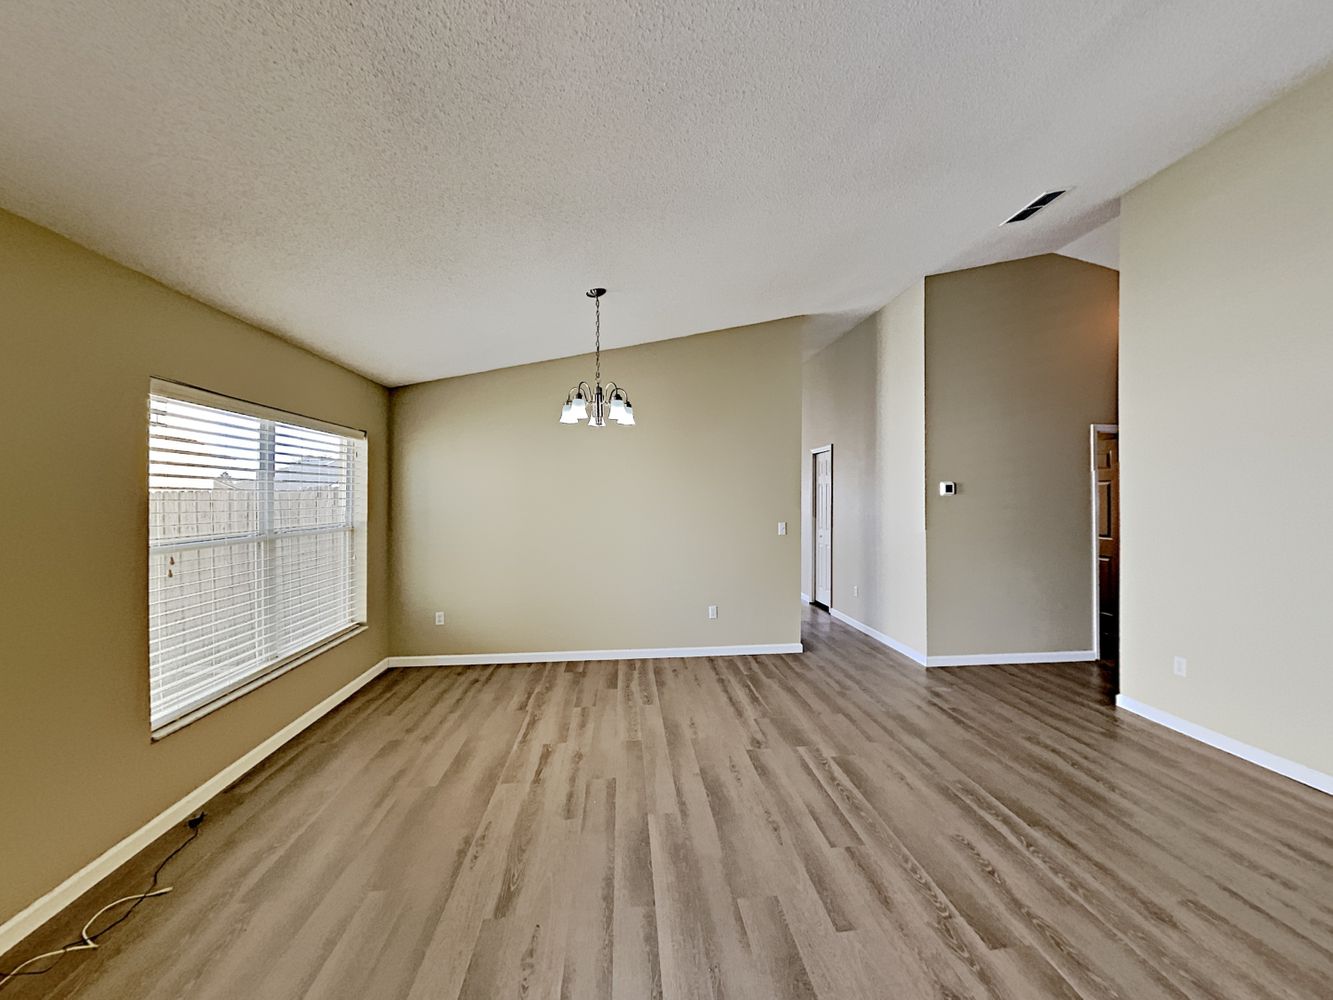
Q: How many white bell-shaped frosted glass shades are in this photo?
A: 5